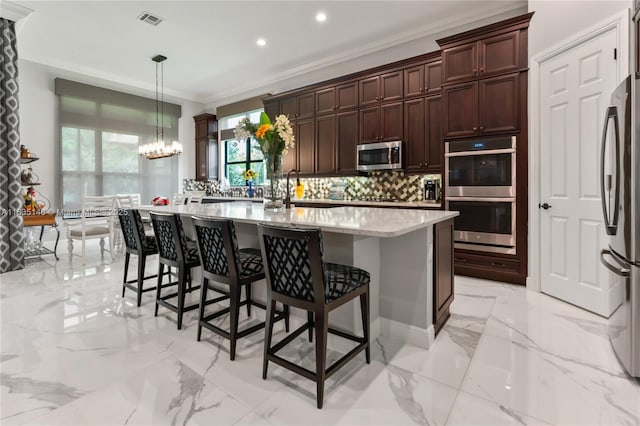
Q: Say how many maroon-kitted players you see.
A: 0